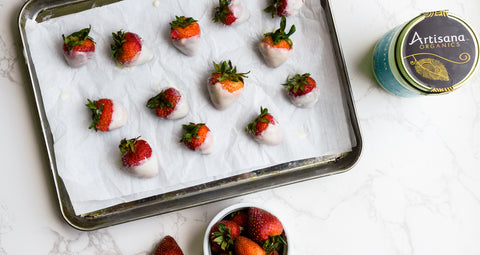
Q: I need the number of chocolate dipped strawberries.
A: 13